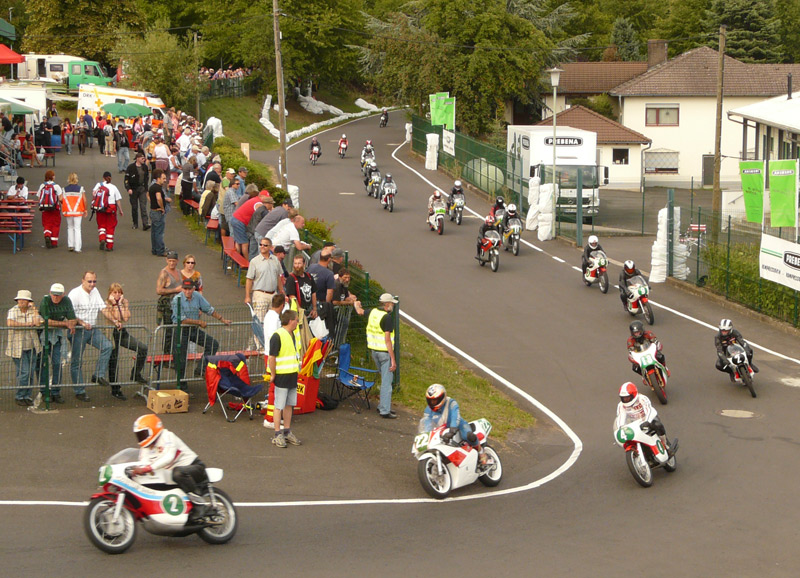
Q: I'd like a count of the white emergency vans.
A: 1